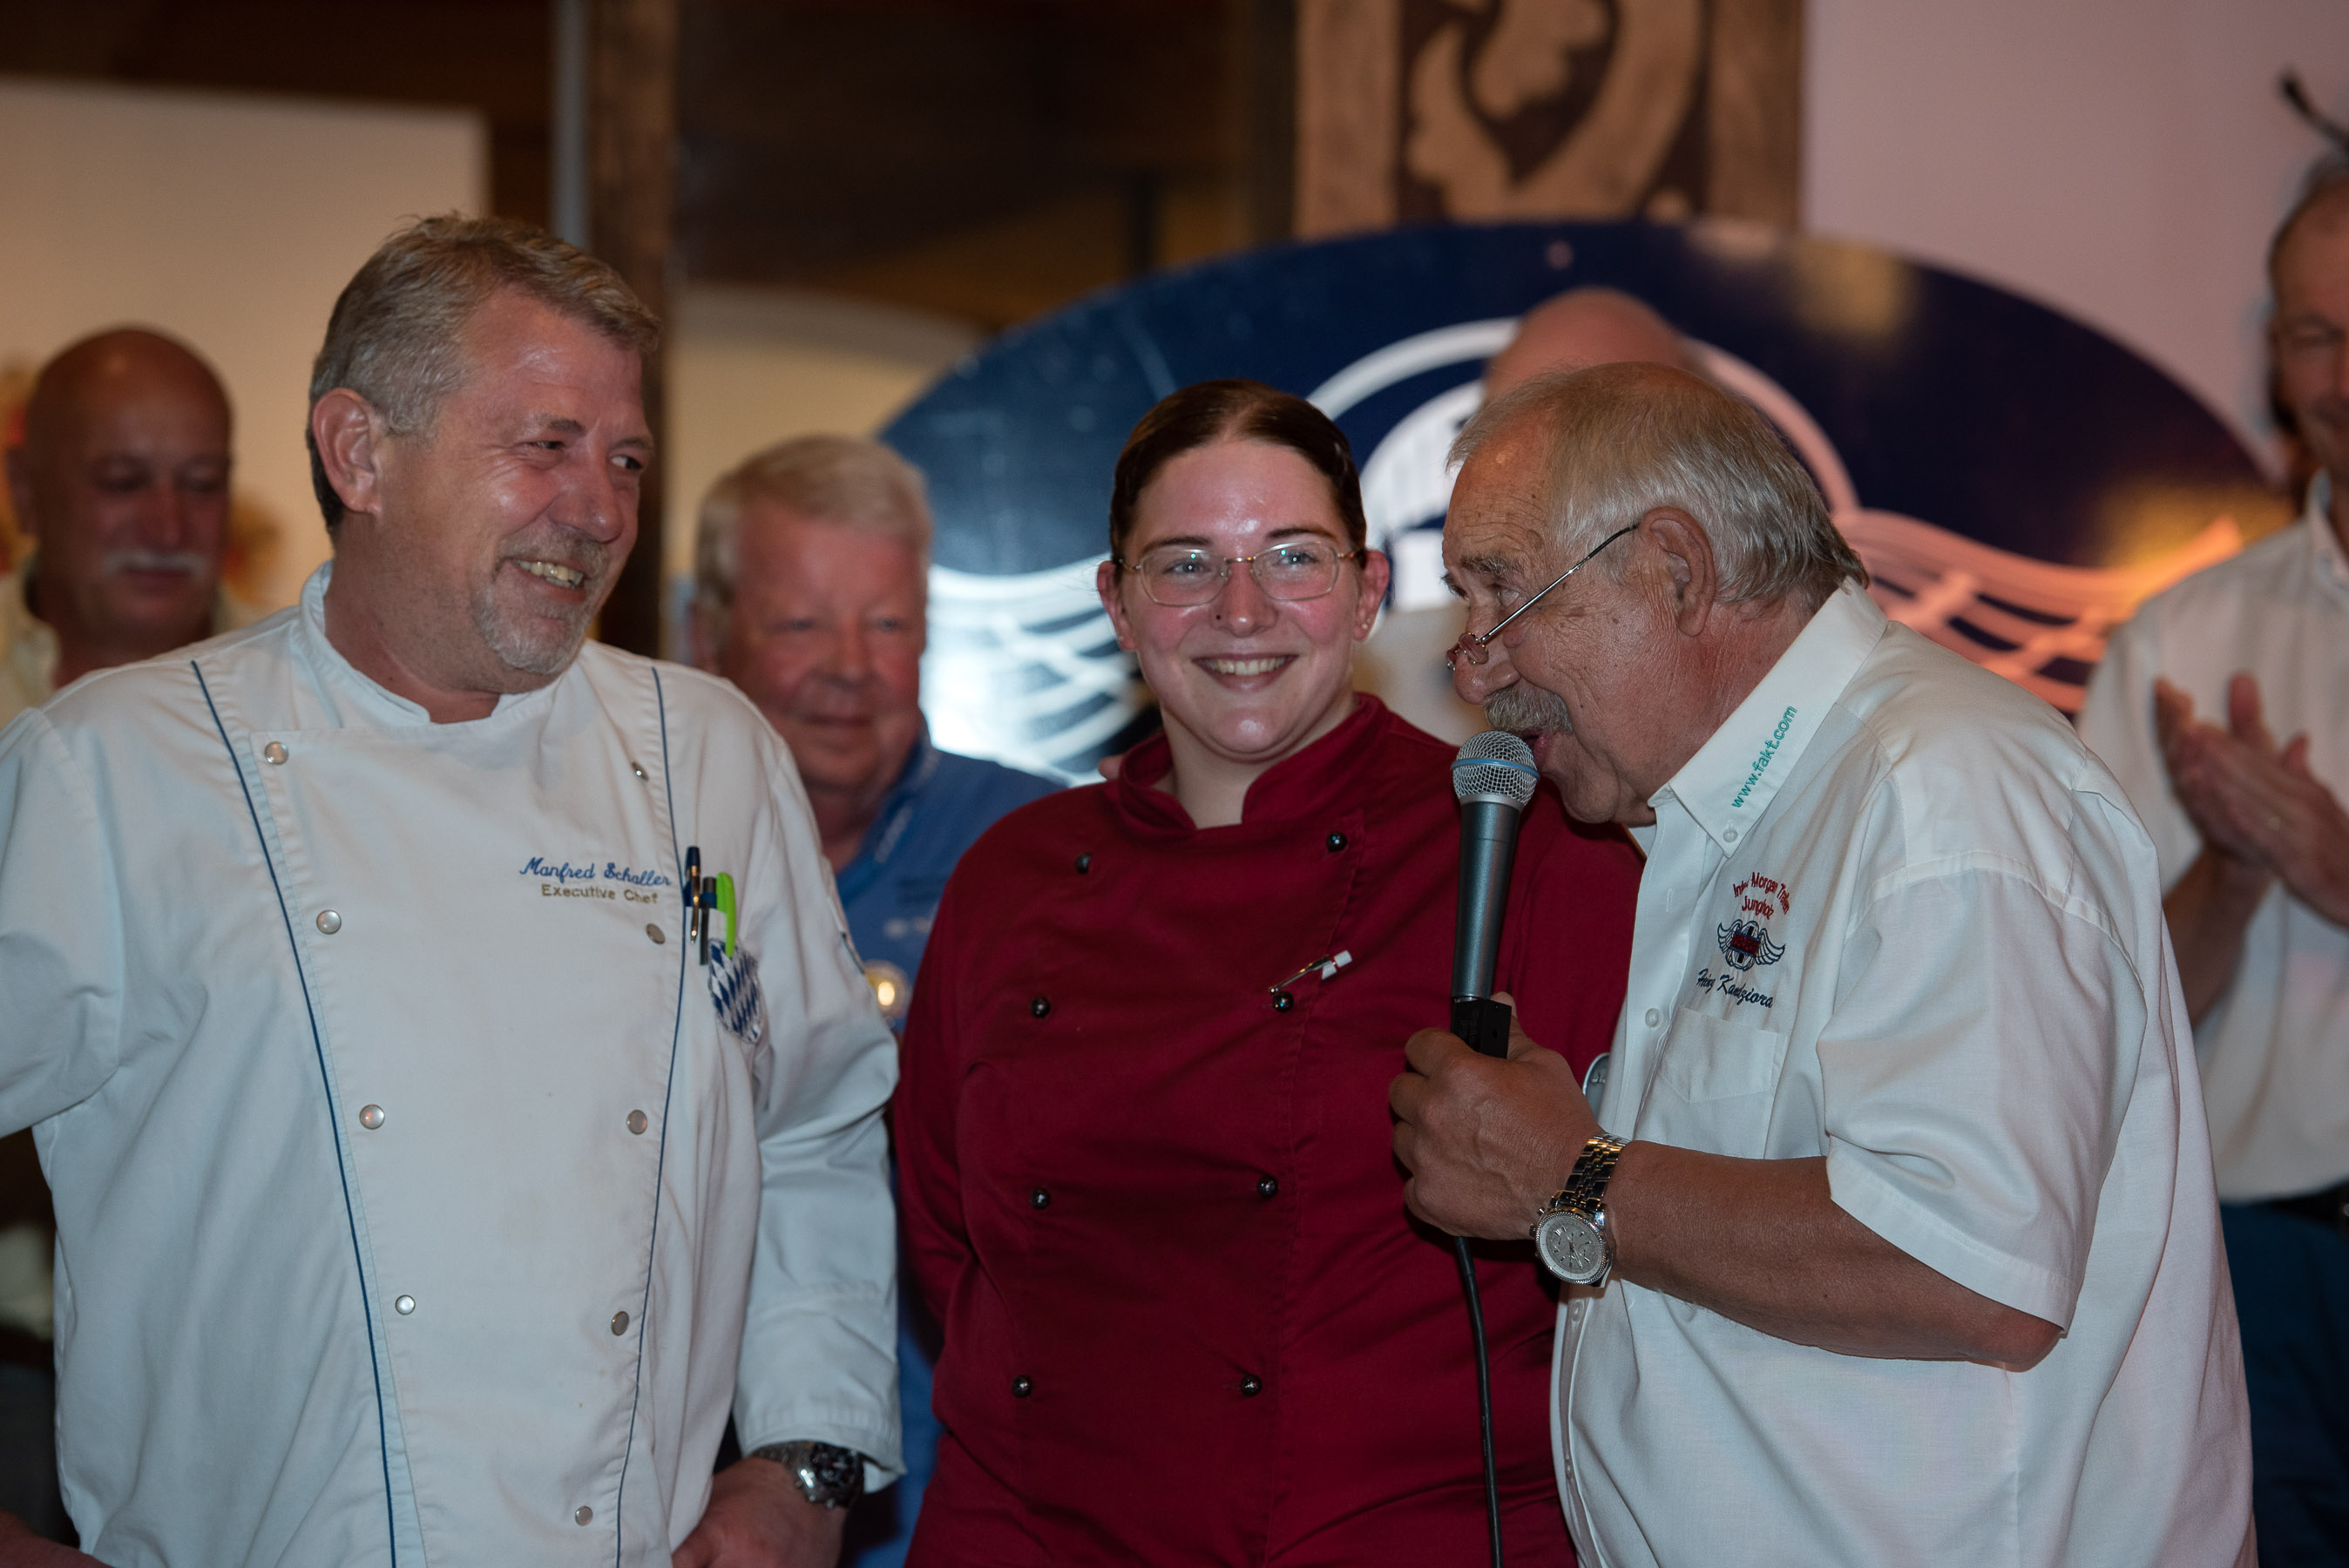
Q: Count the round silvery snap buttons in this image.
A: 9